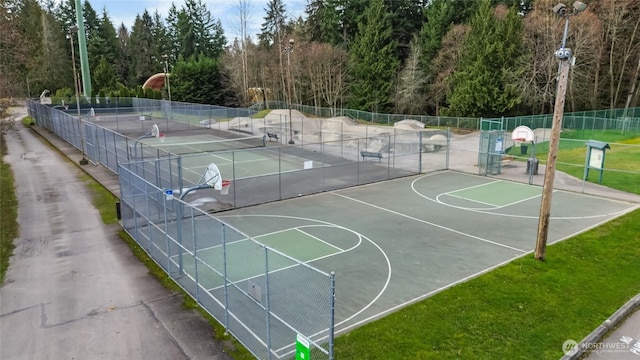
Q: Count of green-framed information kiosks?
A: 1